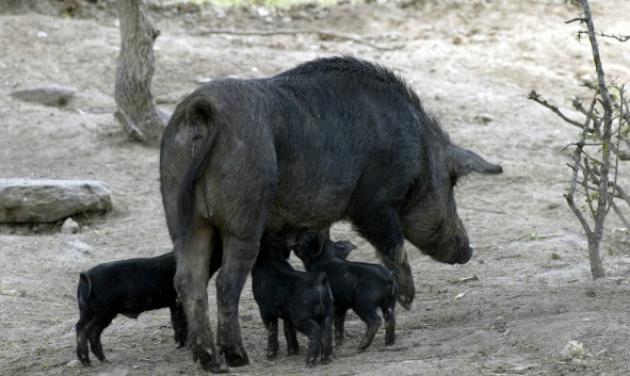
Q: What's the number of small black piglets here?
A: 3